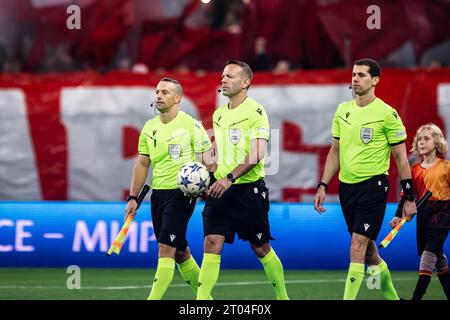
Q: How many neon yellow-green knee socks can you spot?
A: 6